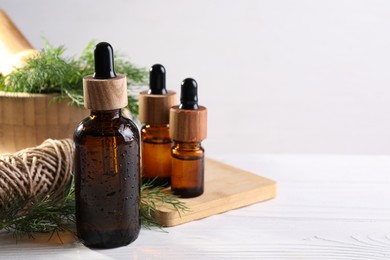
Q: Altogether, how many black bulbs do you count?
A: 3